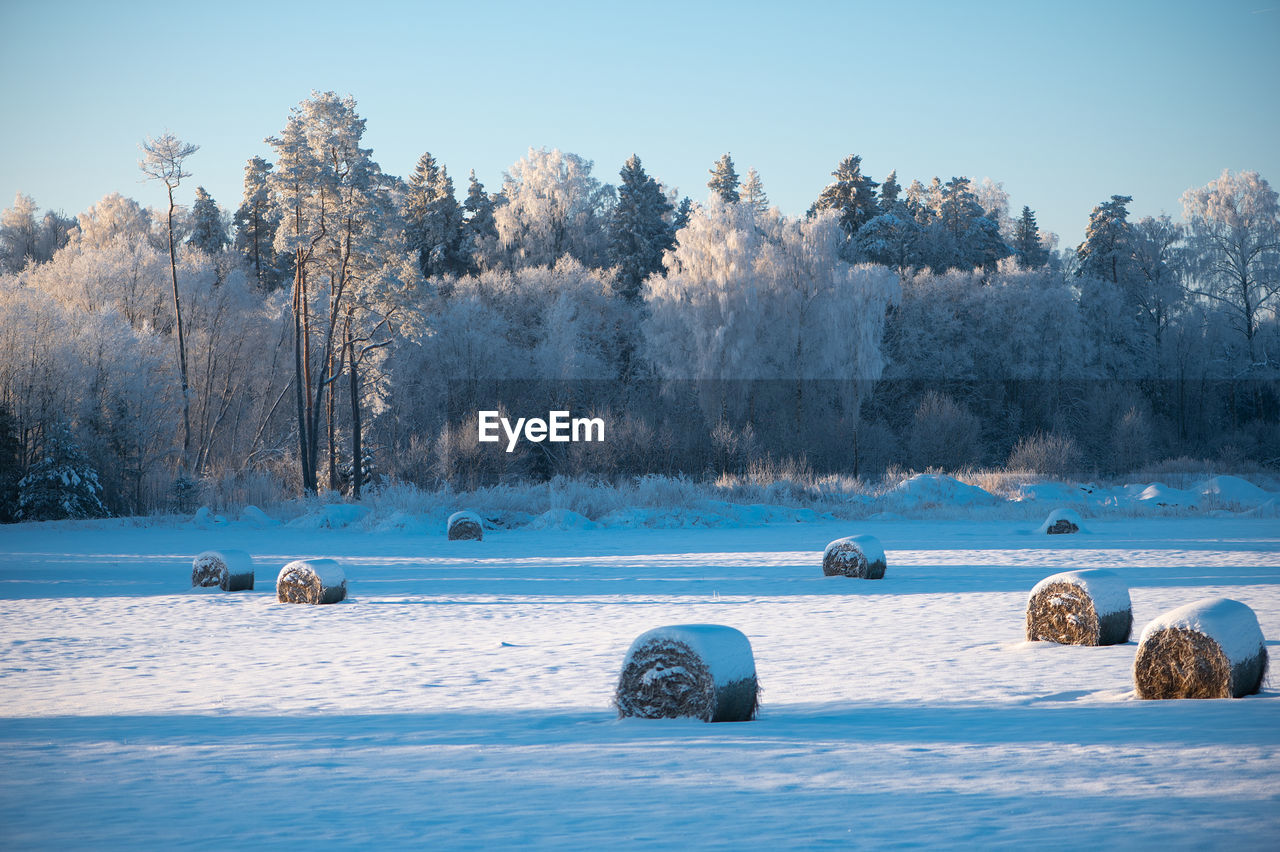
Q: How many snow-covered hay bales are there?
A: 8